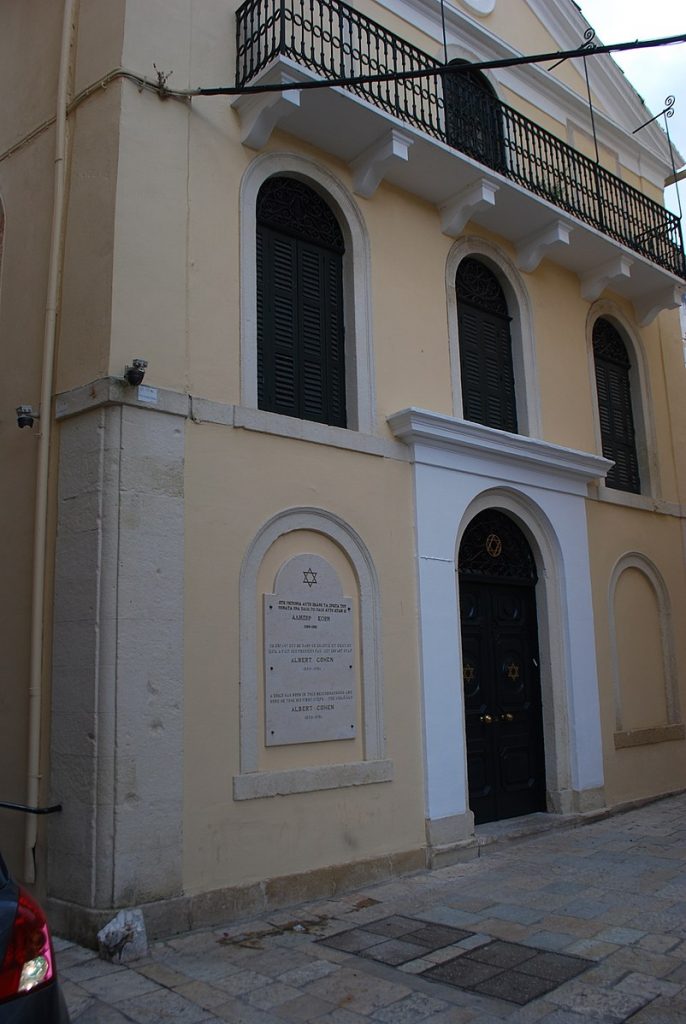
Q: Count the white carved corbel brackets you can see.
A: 6